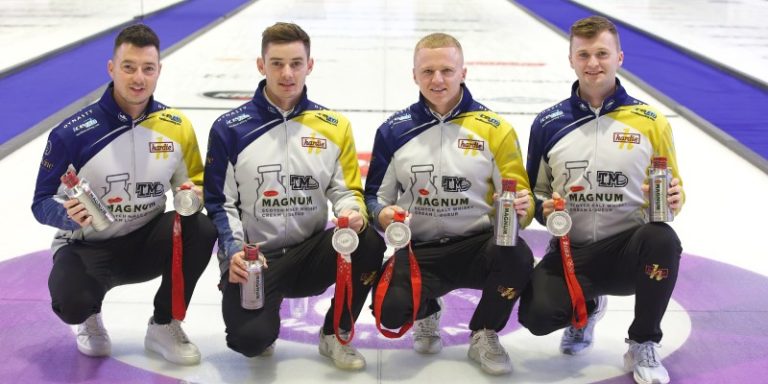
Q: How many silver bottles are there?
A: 4